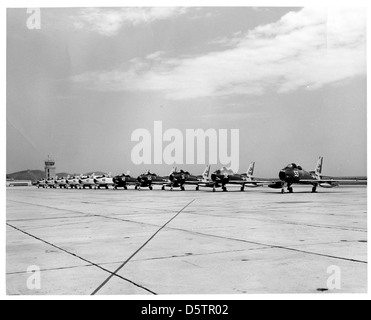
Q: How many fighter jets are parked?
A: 11